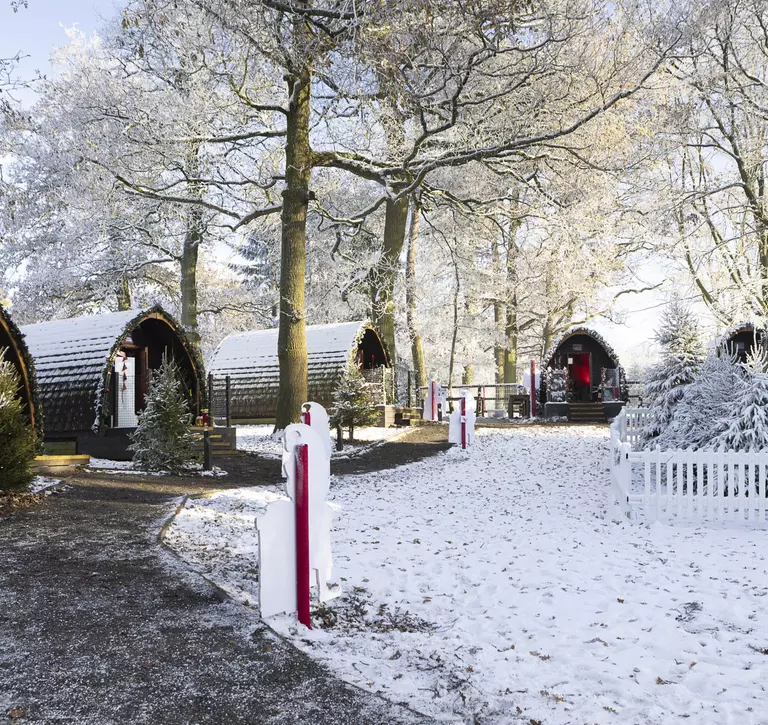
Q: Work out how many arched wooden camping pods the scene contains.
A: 5